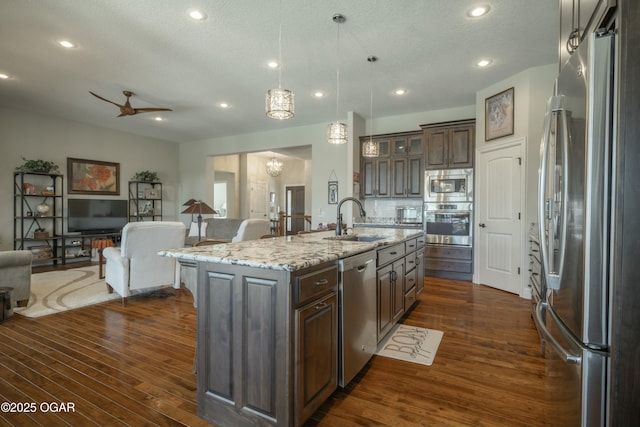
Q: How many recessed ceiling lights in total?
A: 10